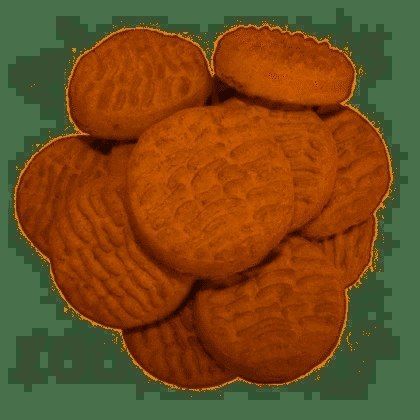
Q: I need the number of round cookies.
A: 10